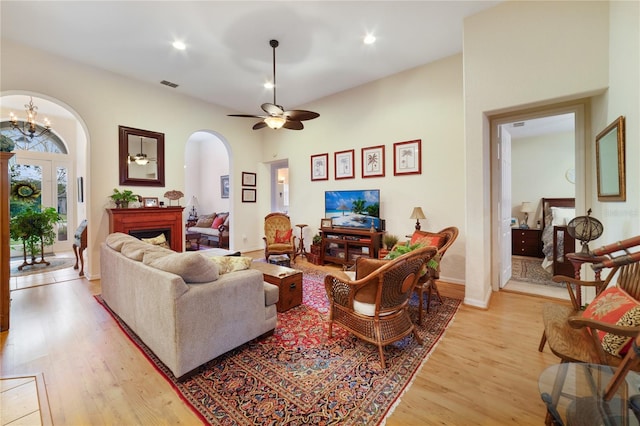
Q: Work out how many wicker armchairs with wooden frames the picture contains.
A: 2